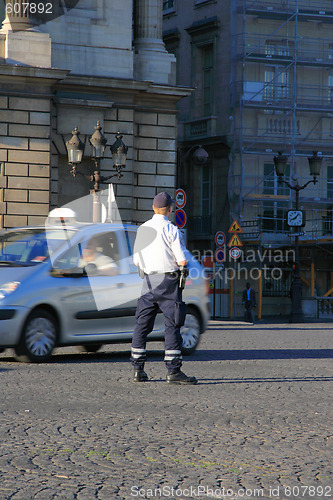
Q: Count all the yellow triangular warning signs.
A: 2